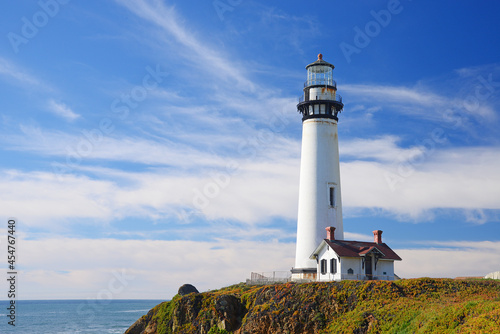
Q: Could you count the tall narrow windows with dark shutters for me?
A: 2